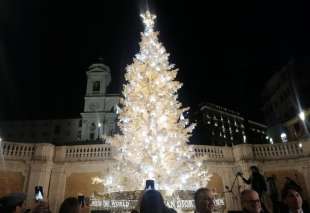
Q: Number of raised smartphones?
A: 3